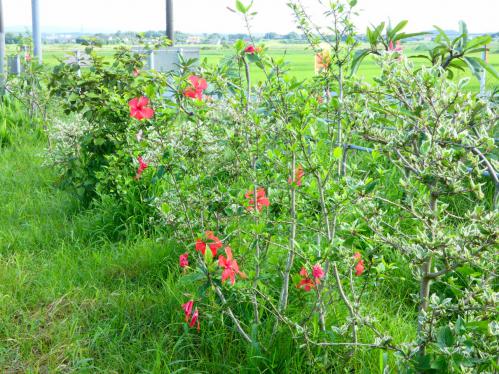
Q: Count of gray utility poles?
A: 3